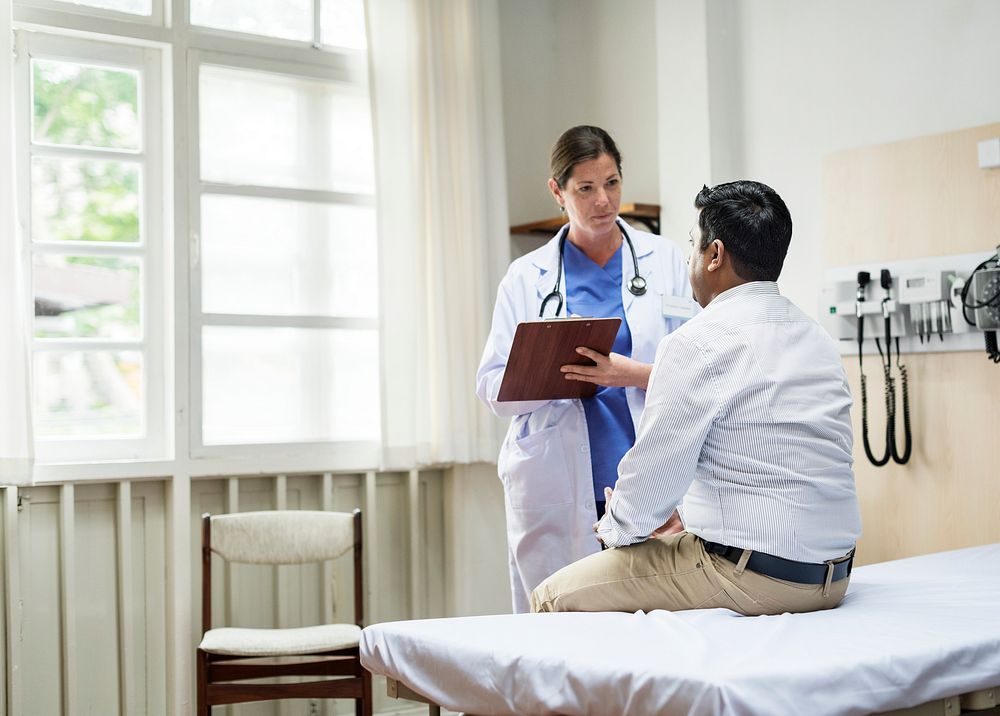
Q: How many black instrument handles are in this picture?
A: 2